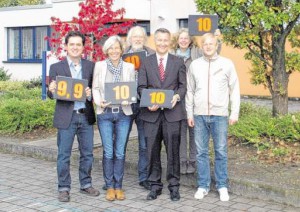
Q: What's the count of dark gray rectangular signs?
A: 5